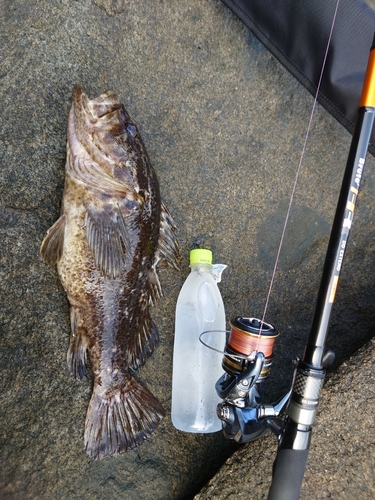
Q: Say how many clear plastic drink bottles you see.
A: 1